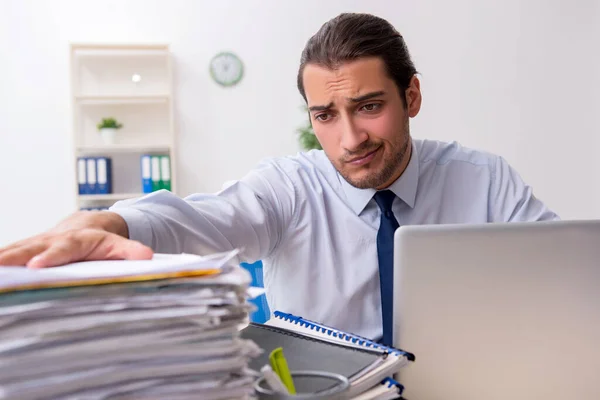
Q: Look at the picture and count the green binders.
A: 2